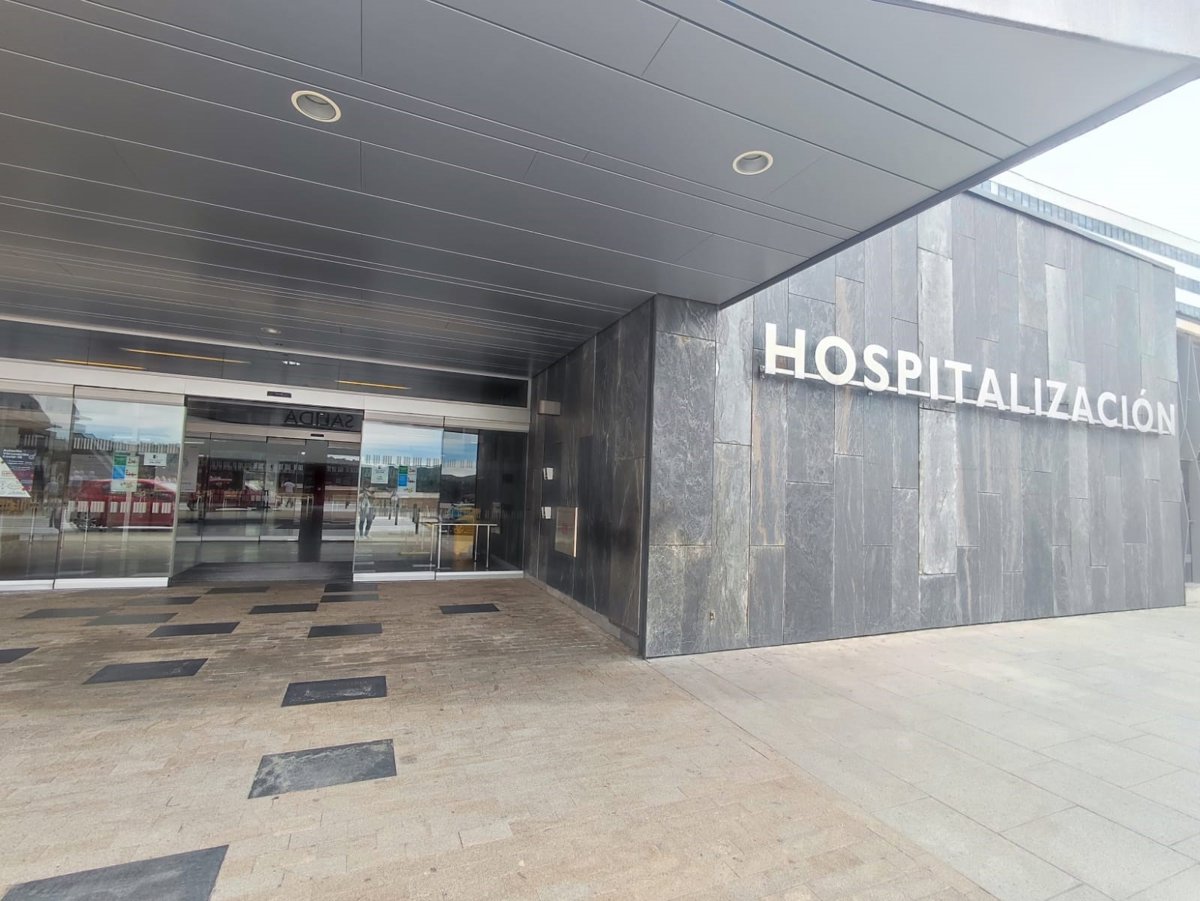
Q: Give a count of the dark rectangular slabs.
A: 15